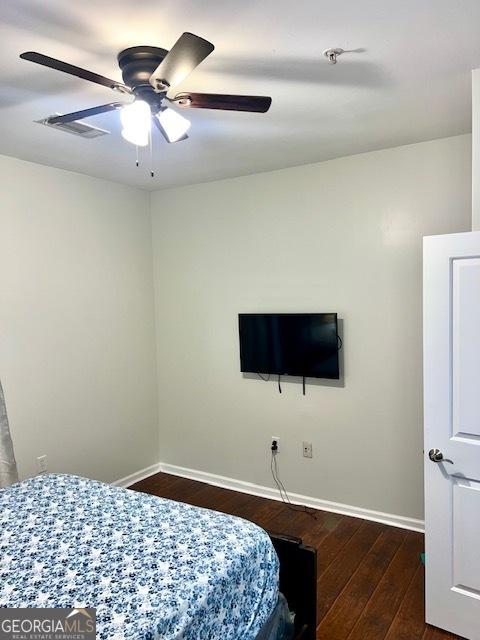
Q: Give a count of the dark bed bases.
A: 1